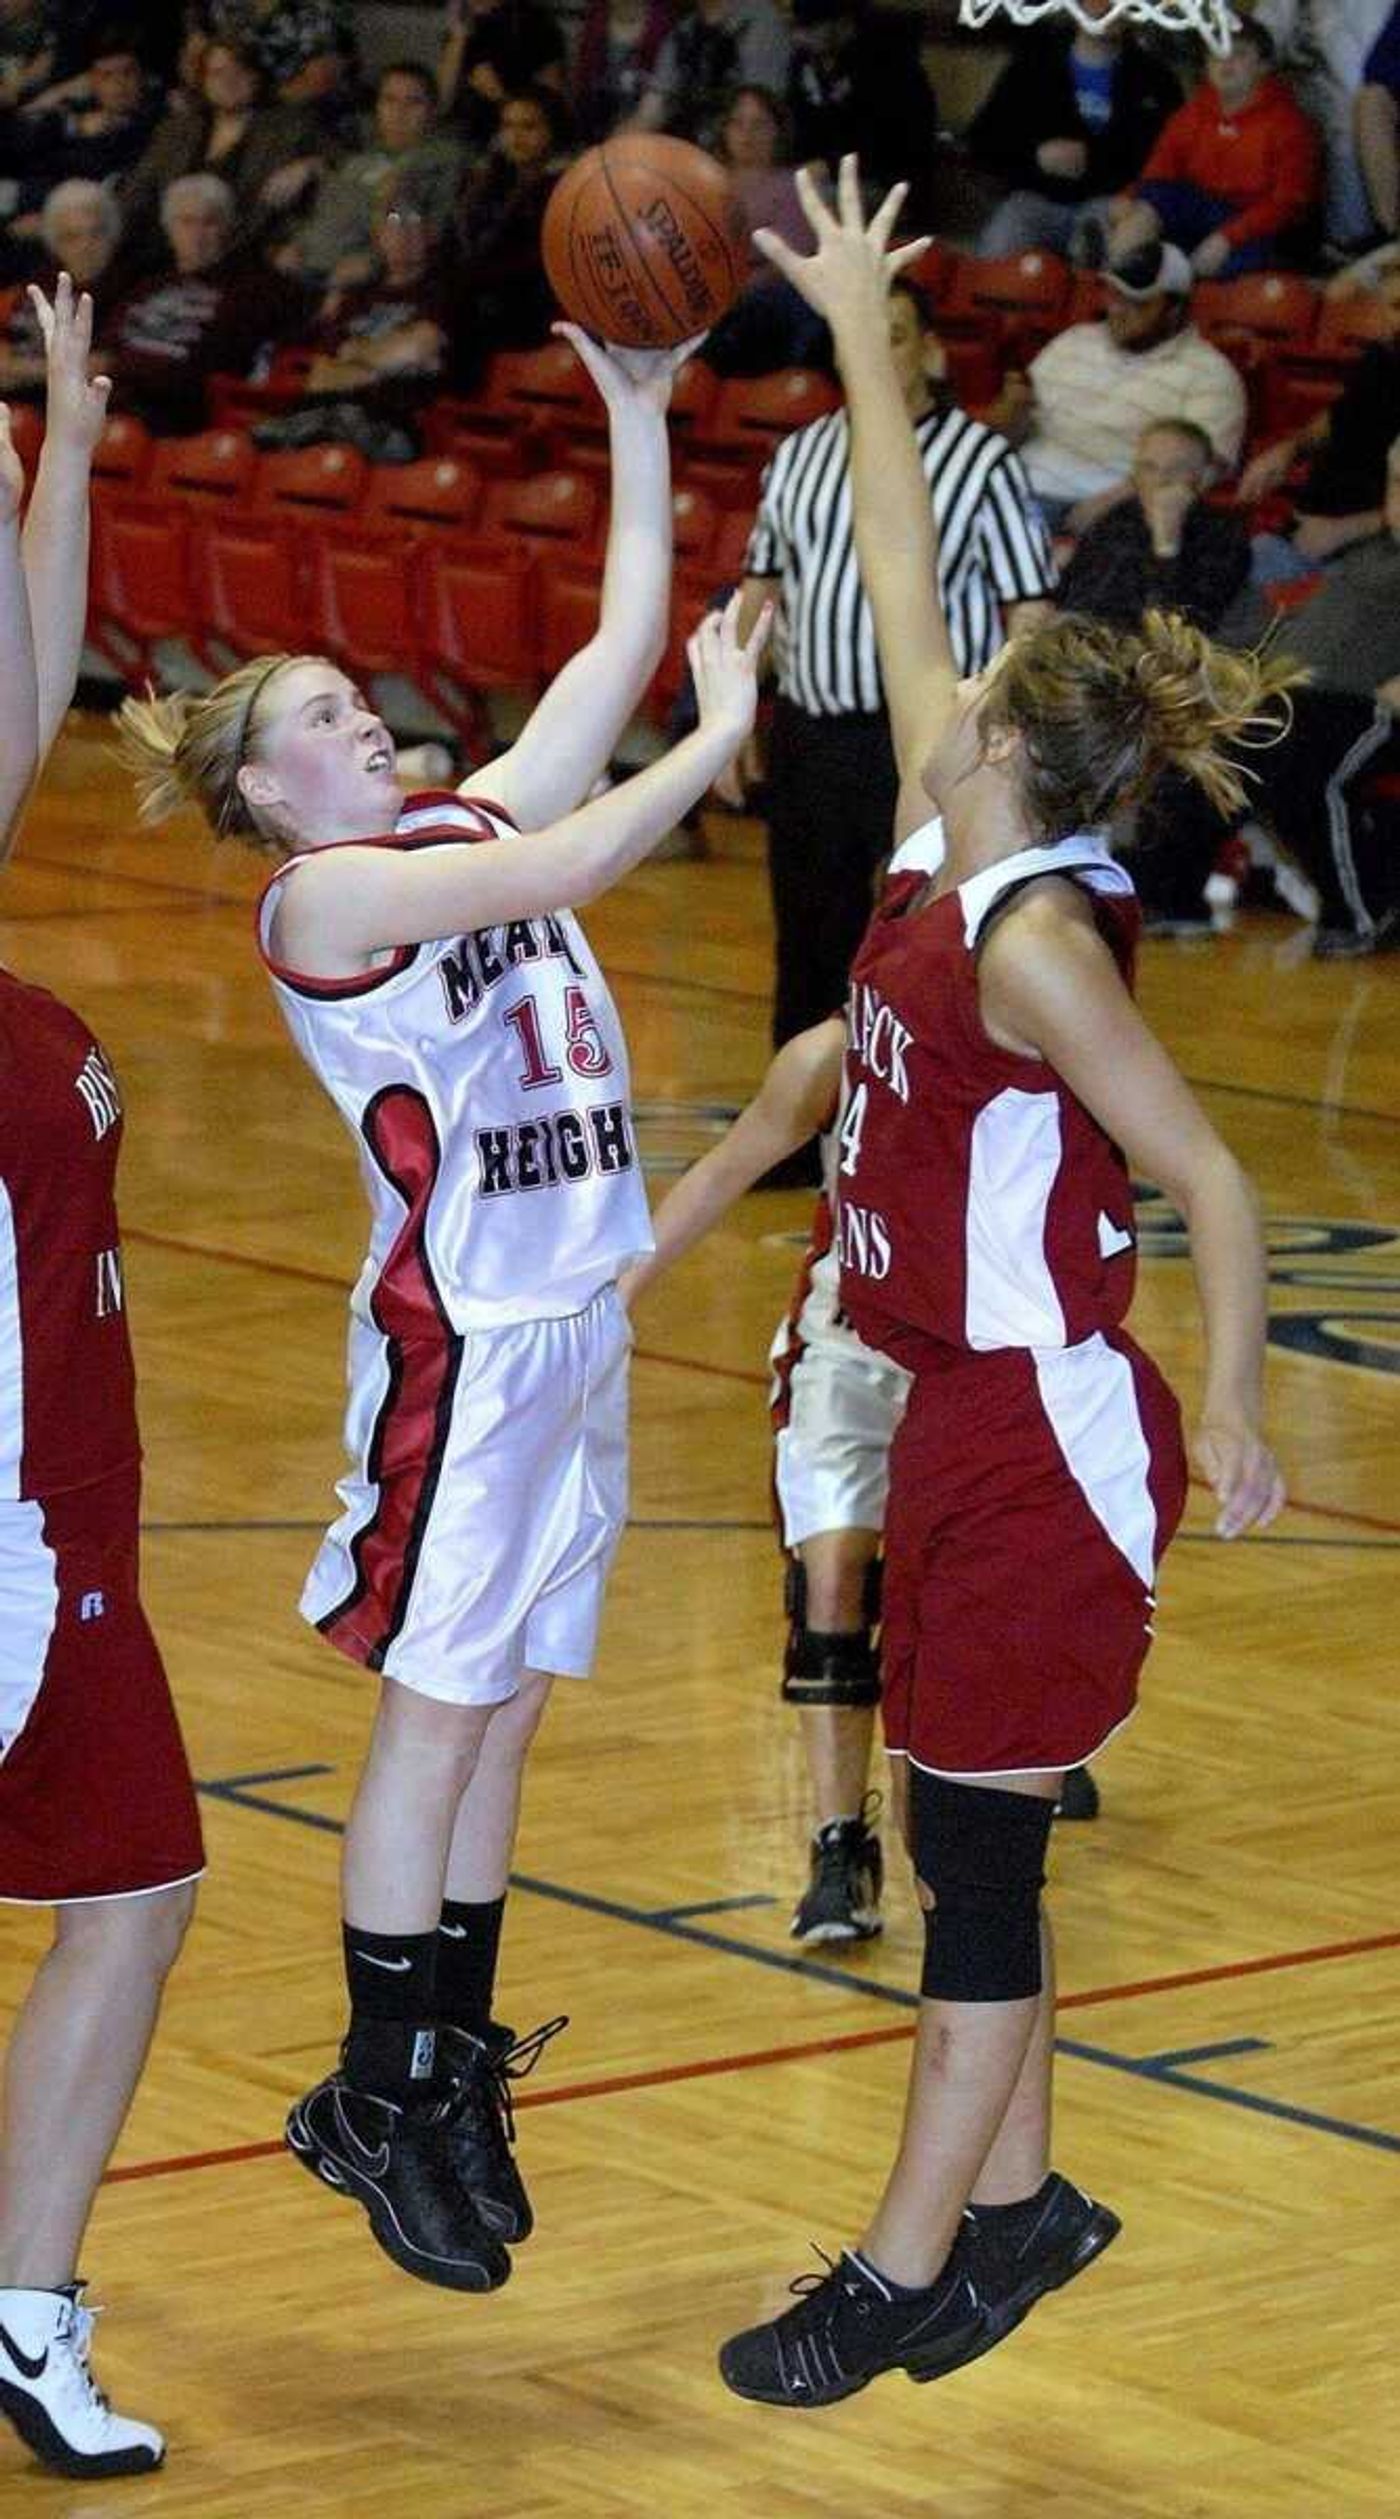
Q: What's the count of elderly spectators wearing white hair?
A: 2